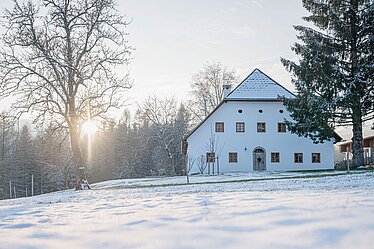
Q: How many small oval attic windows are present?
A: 3